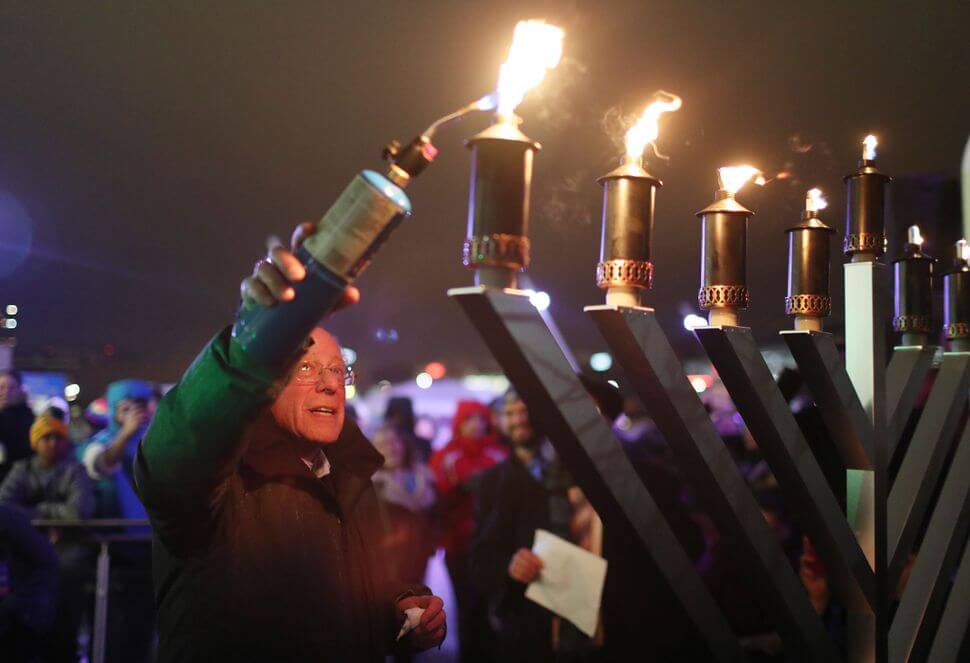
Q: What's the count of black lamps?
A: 7